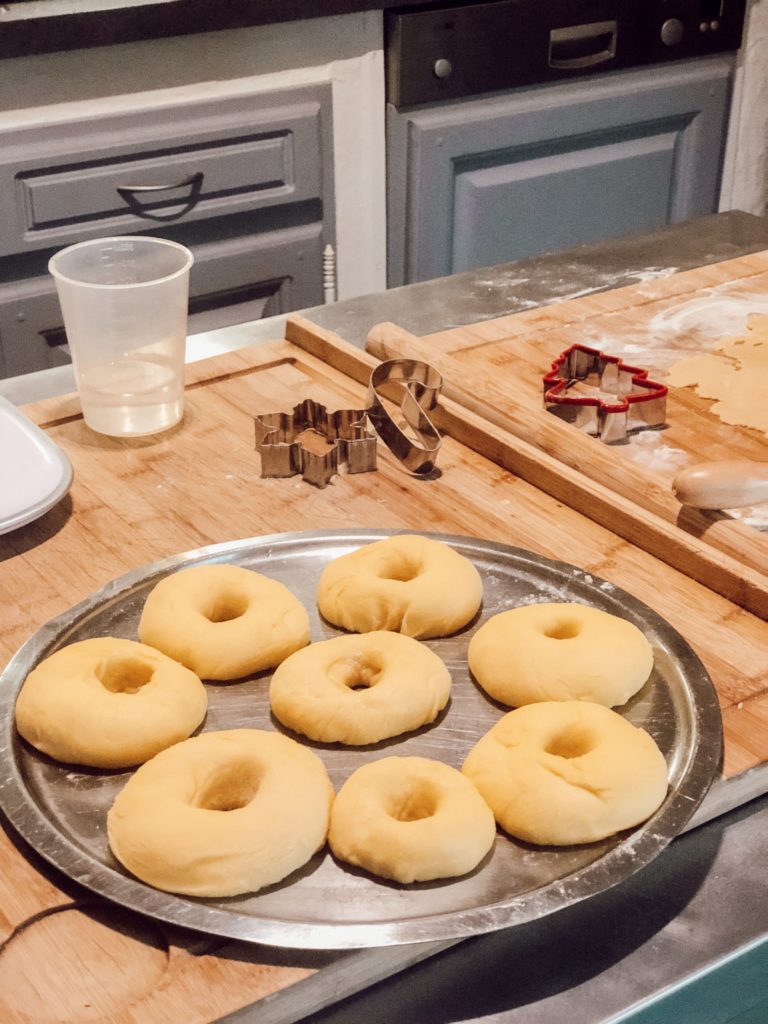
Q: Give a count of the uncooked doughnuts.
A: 8